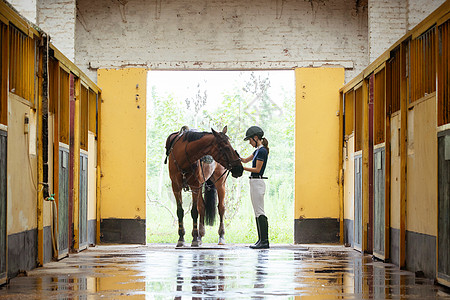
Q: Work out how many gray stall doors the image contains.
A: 6